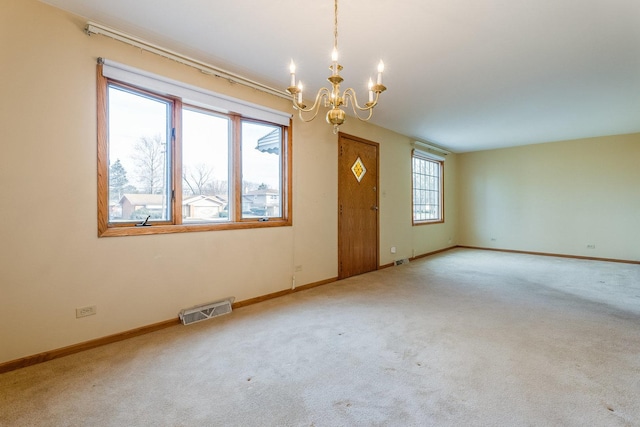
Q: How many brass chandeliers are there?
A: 1